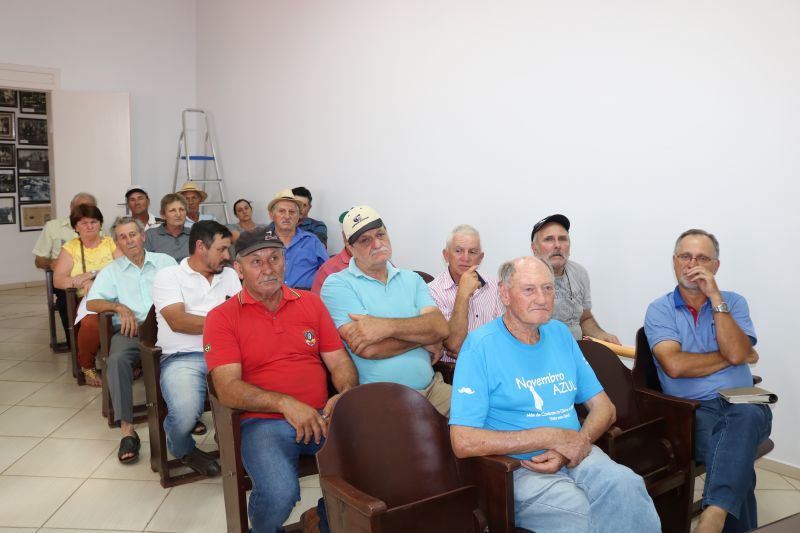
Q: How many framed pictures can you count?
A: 10